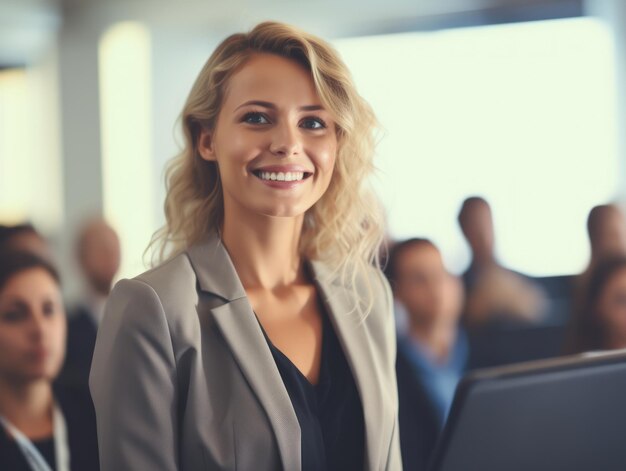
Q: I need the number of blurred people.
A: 7